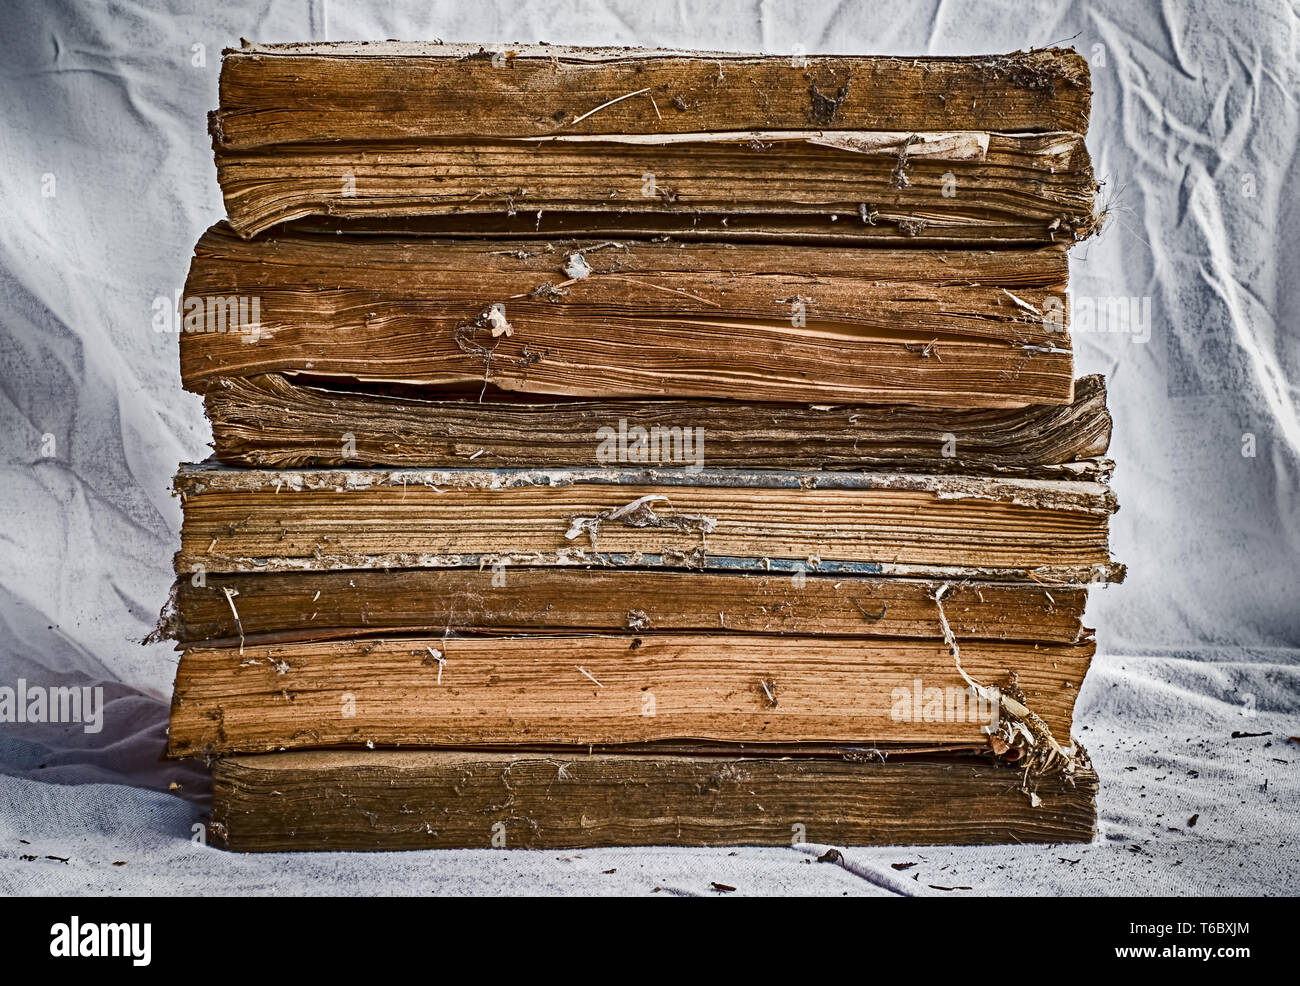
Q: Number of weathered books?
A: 8